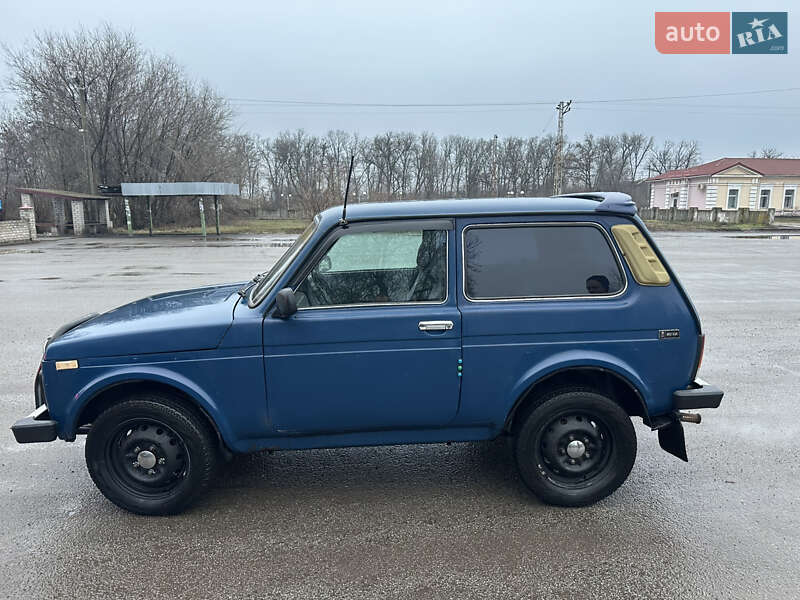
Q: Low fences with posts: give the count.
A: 1